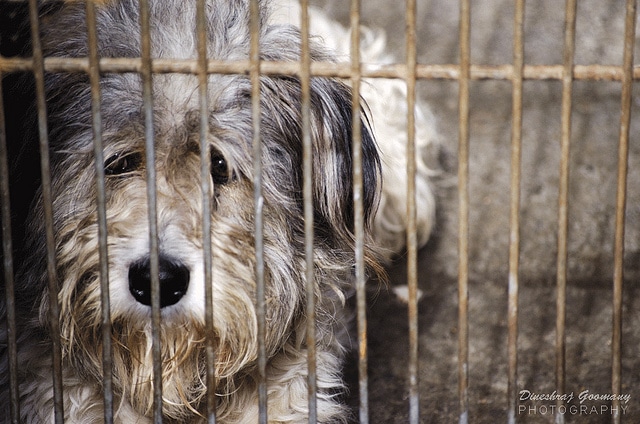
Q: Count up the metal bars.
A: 14